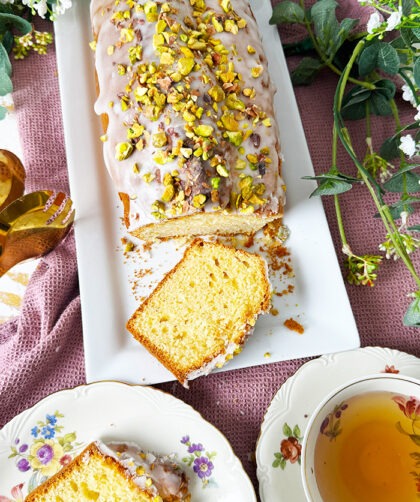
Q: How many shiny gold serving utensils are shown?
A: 2